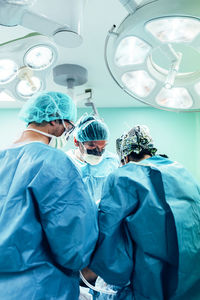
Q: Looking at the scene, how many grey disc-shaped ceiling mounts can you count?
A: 1